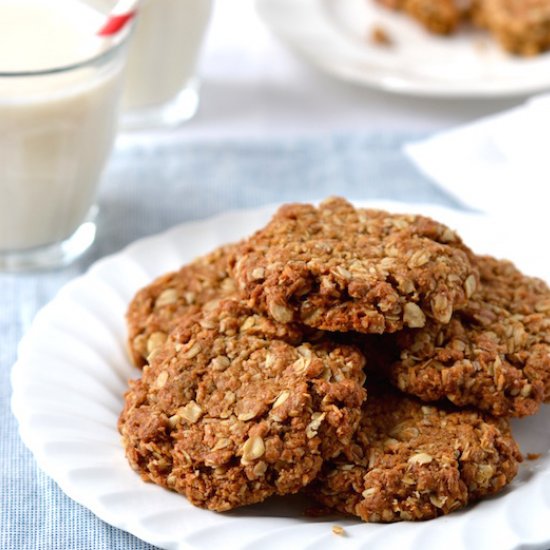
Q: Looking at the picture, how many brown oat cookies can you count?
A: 7